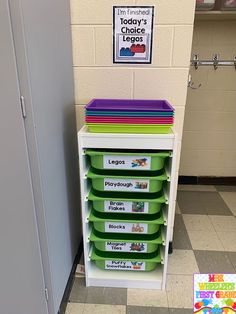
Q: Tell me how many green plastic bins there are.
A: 6